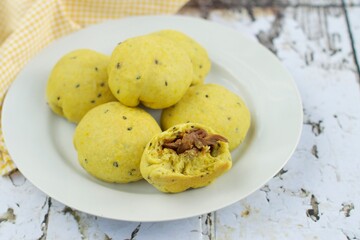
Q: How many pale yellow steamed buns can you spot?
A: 6